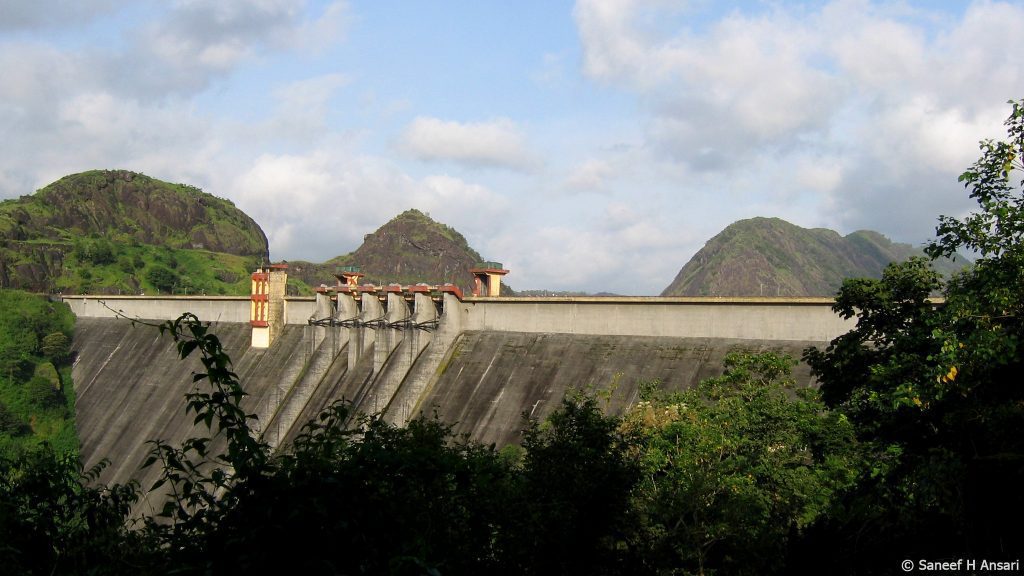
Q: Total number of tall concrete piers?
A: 6